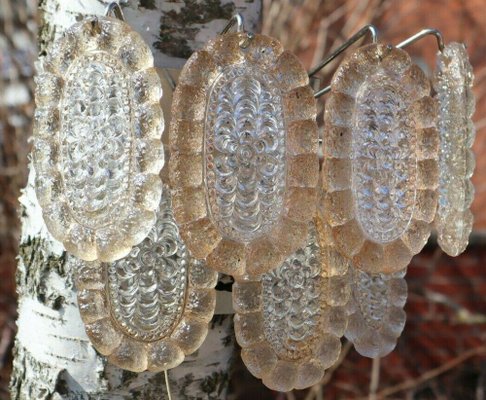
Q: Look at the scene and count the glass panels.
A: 7